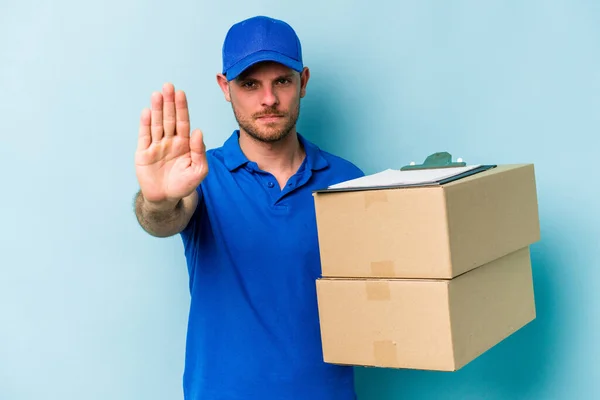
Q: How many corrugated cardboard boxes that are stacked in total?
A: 2